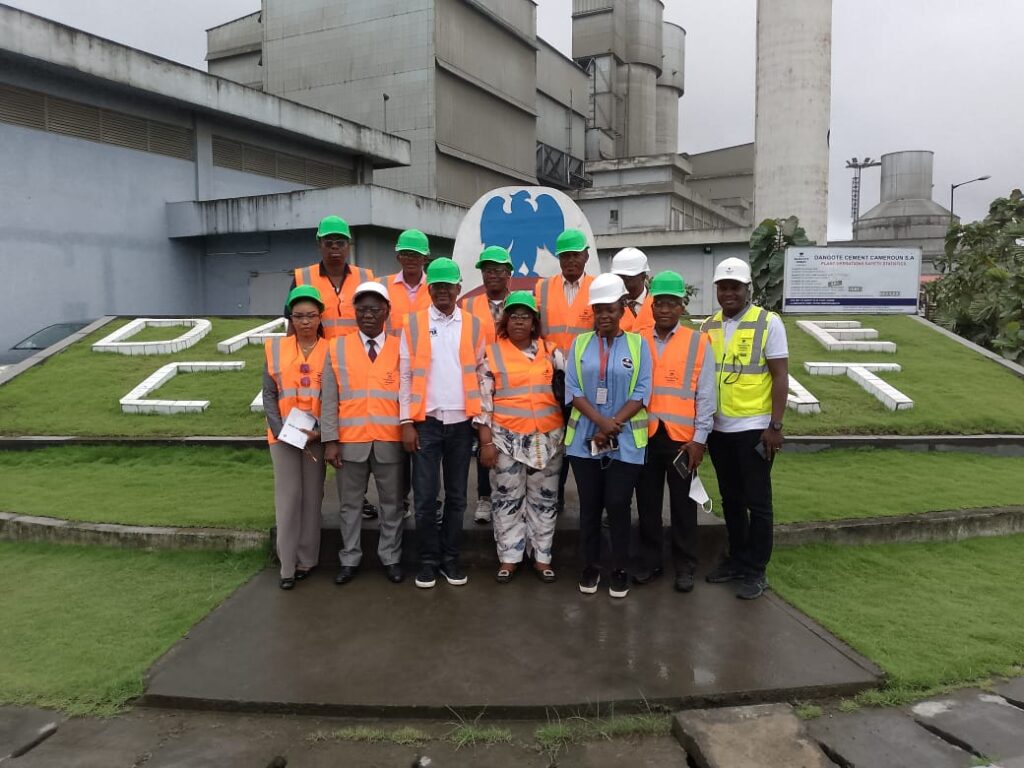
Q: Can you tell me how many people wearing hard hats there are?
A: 12